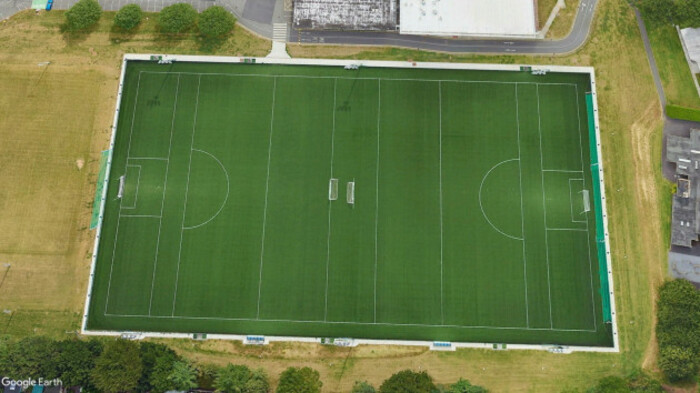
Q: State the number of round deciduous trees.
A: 4